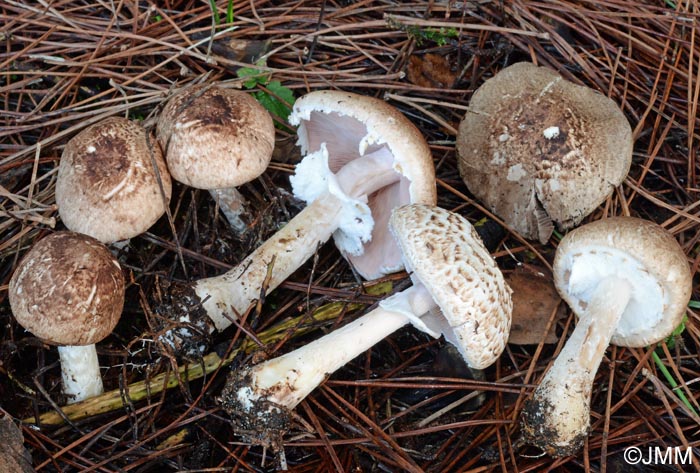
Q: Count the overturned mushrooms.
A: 3